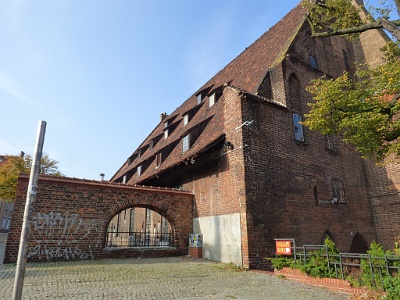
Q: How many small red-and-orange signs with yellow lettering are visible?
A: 1